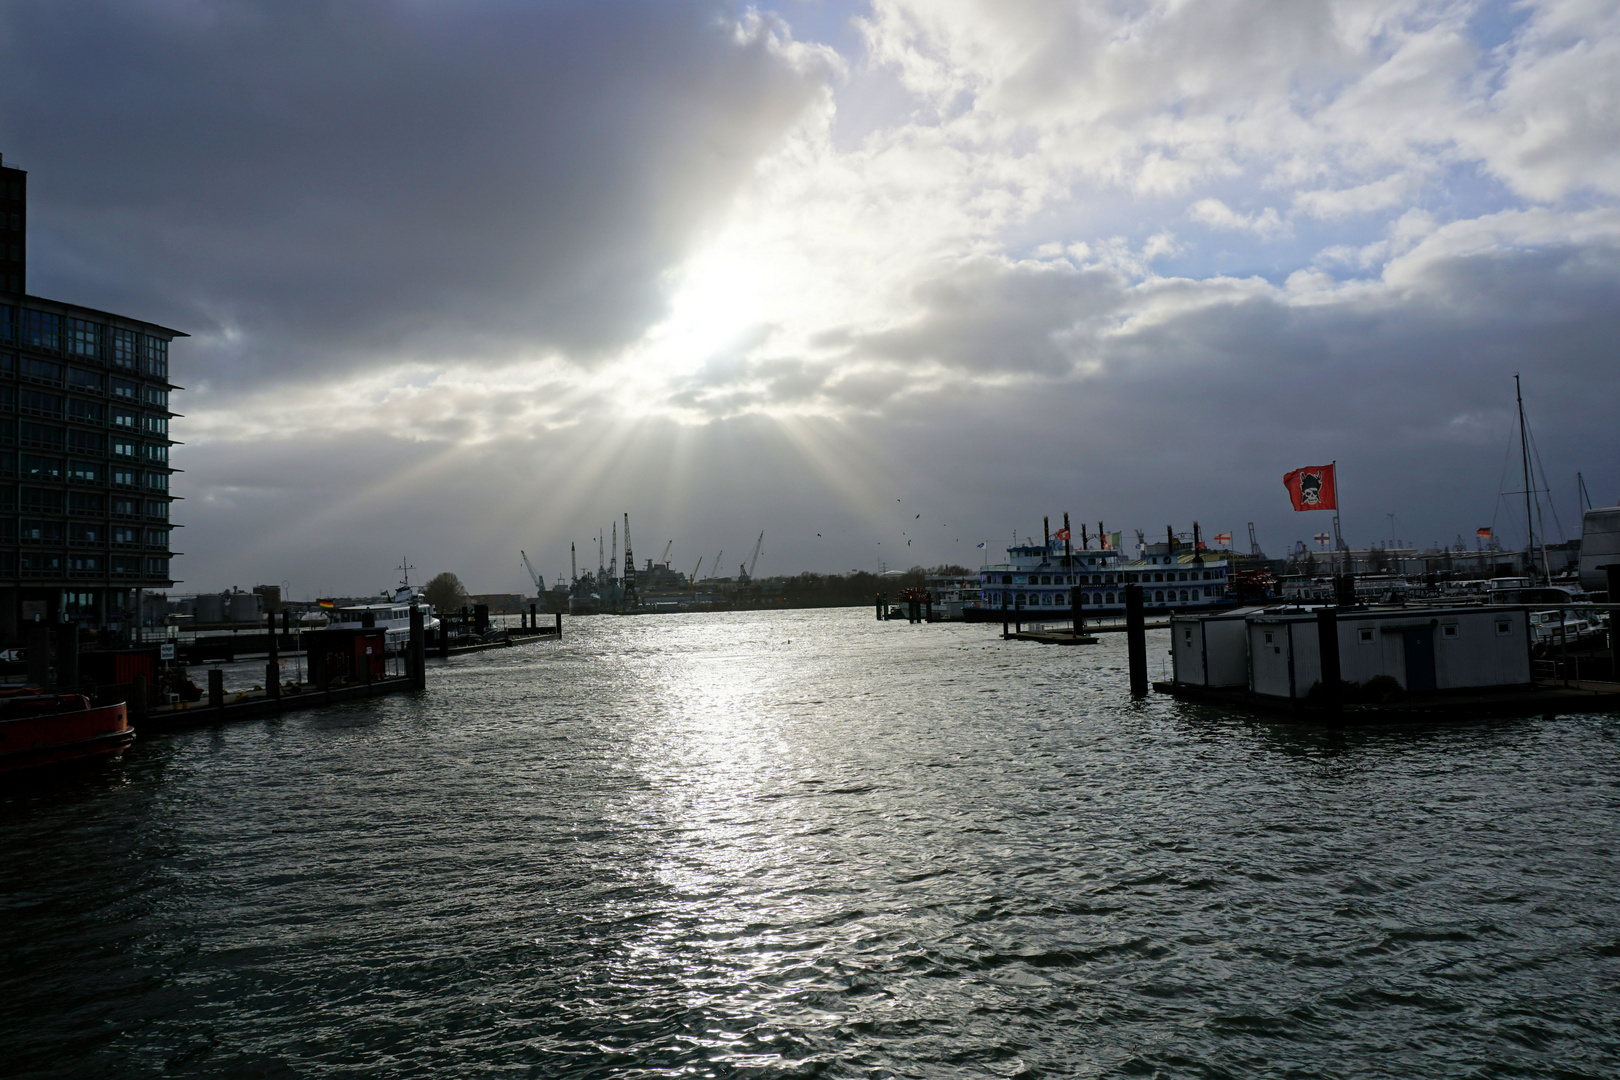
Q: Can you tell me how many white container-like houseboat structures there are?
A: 2